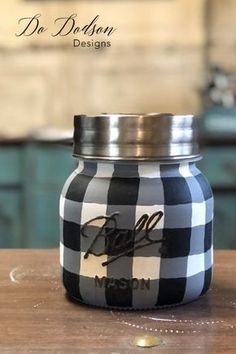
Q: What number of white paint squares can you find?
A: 12